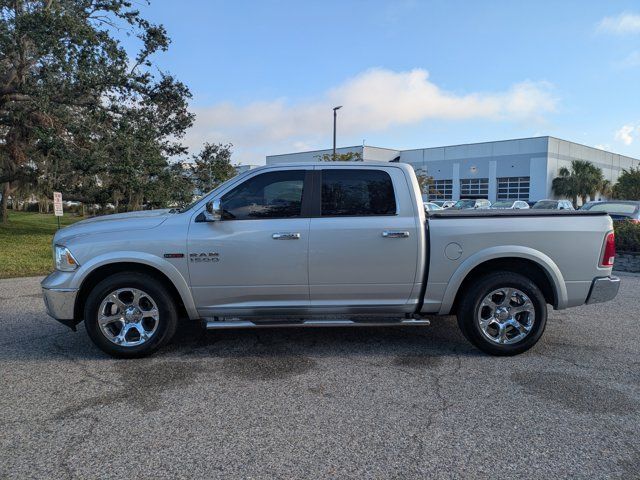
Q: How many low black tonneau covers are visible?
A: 1